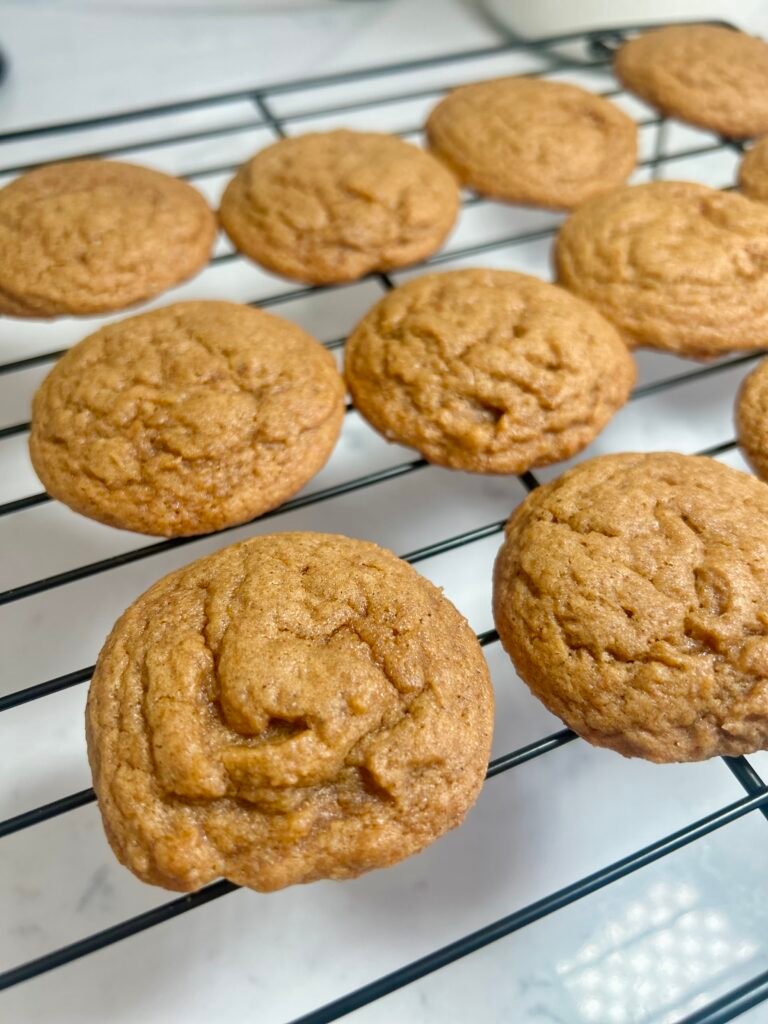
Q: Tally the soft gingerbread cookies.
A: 11